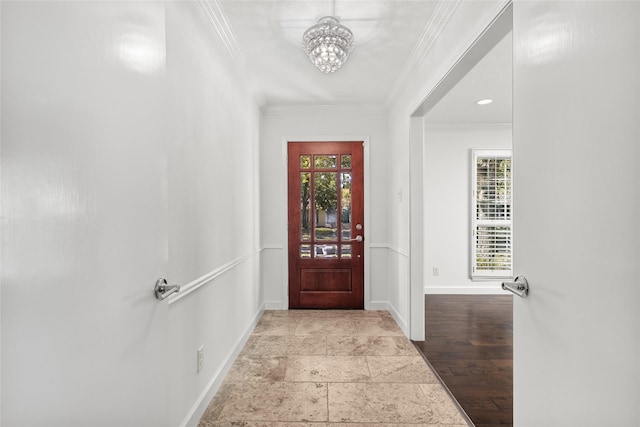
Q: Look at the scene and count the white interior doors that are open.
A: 2